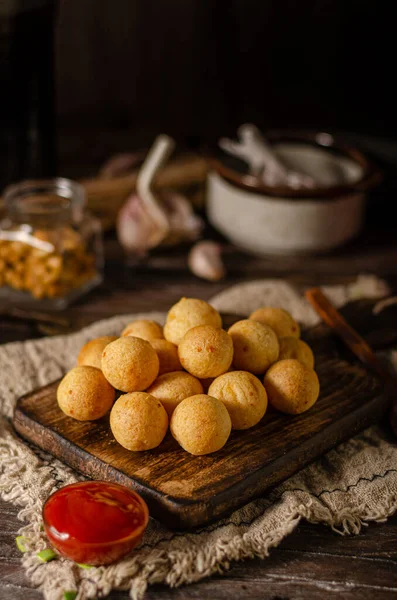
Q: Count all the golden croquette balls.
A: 15